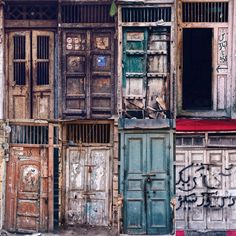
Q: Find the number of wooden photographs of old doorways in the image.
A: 8